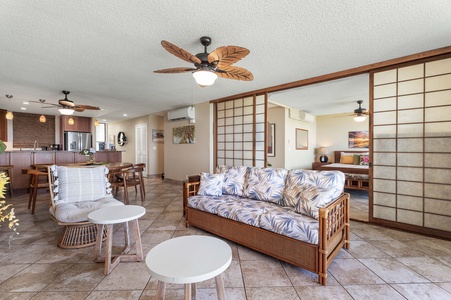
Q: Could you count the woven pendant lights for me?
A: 4